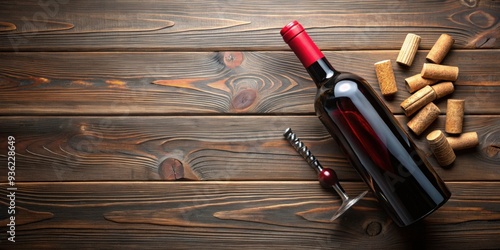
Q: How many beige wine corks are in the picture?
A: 11